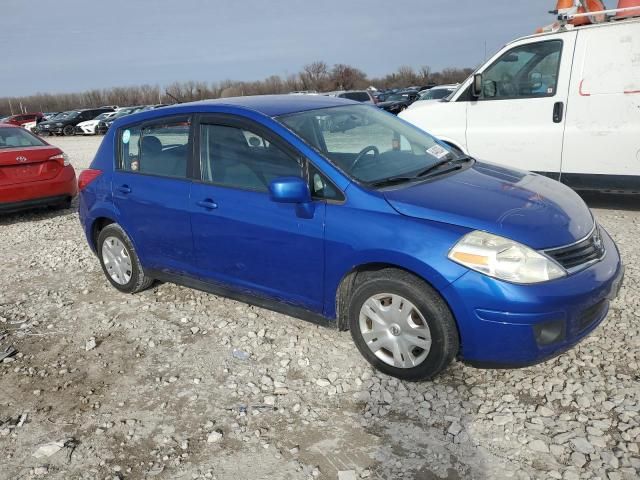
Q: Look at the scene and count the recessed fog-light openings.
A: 1